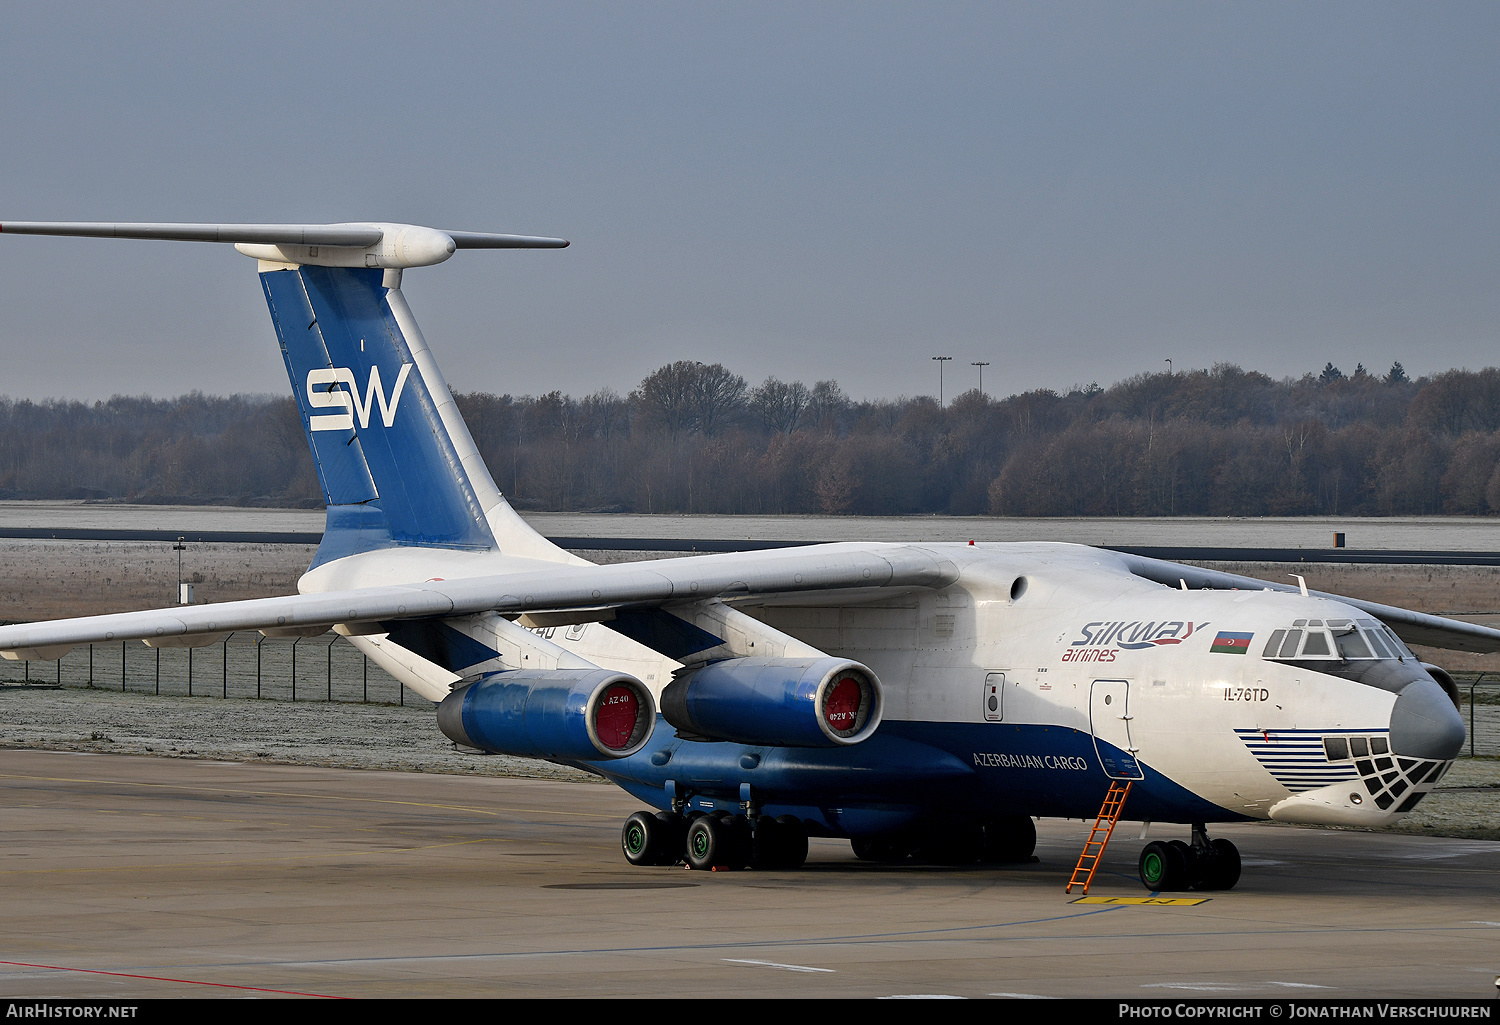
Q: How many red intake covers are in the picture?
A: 2